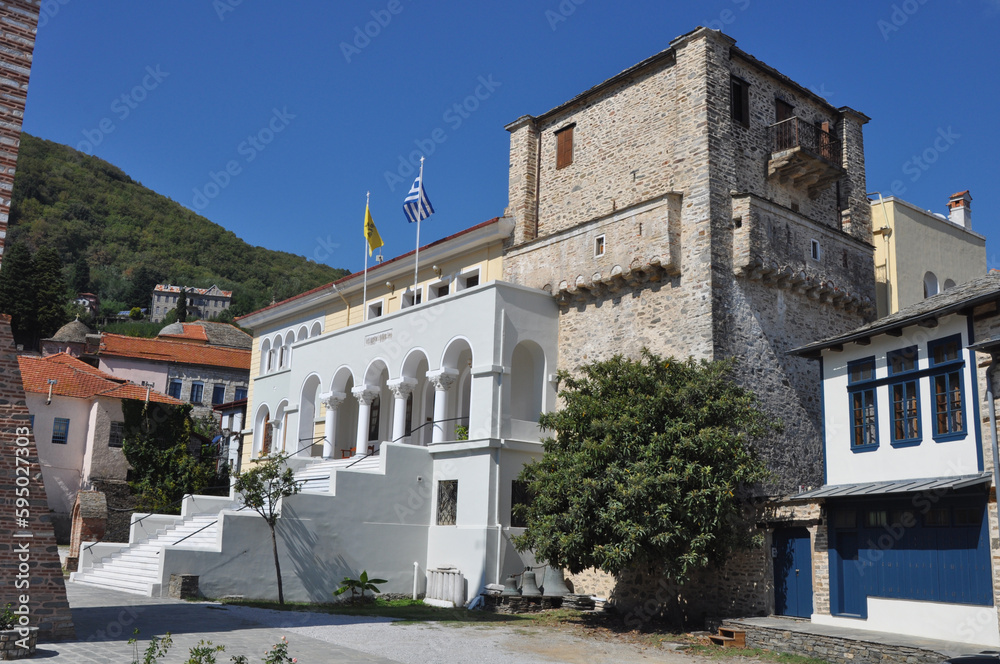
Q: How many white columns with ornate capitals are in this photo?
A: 4